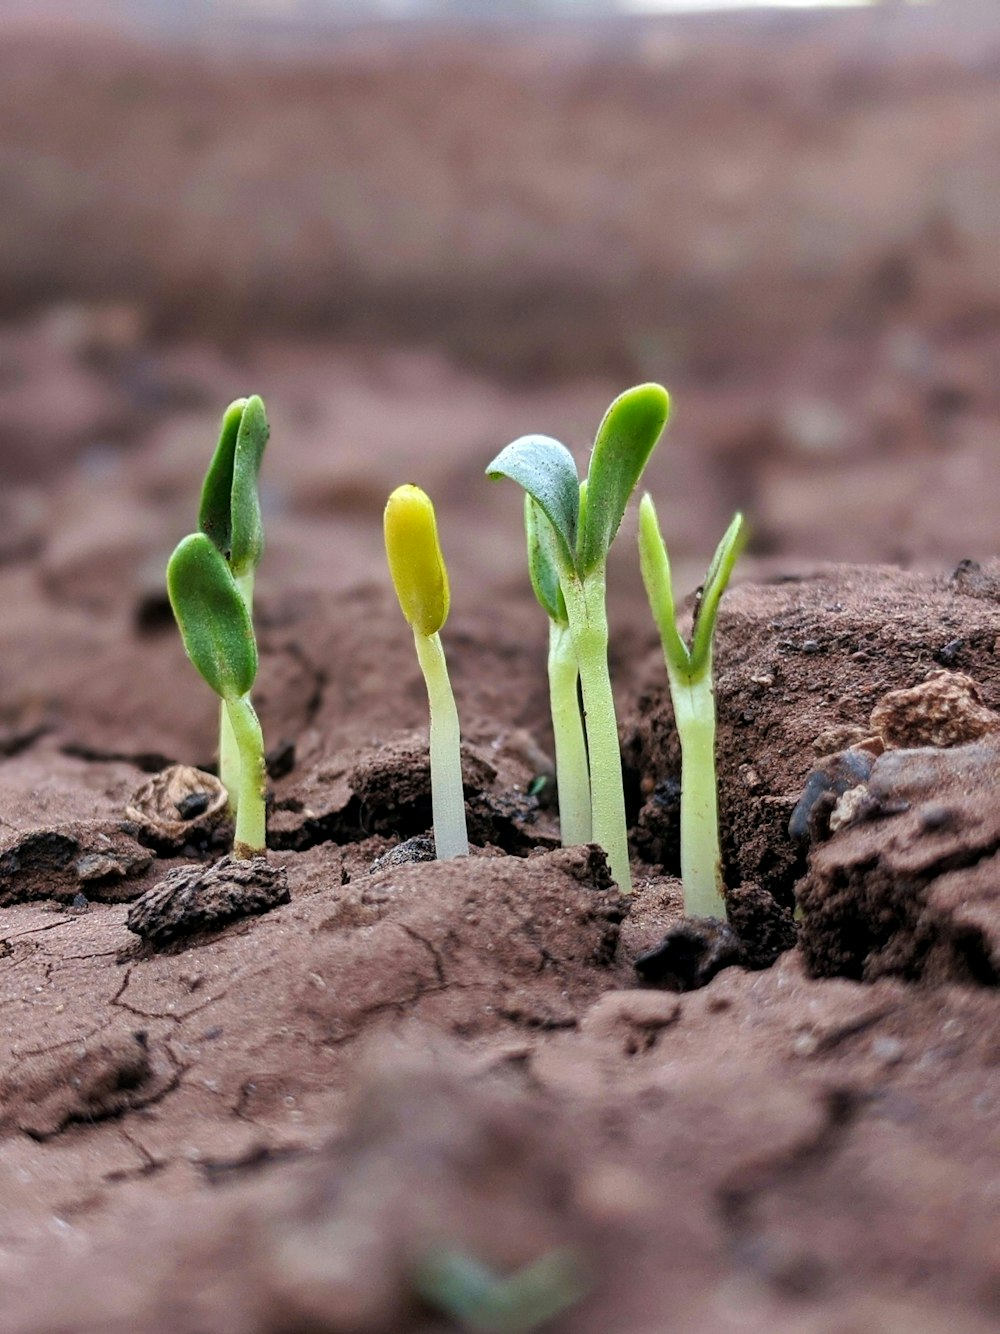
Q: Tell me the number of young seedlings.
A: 6